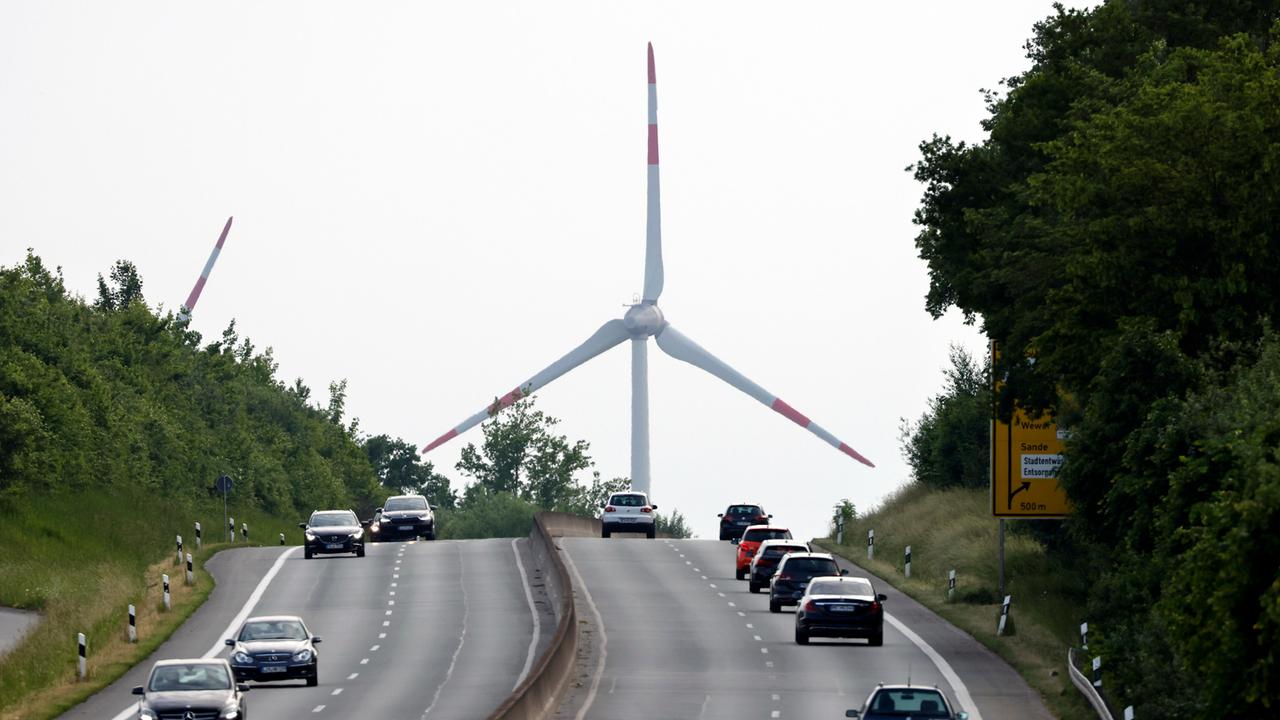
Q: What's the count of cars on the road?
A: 12